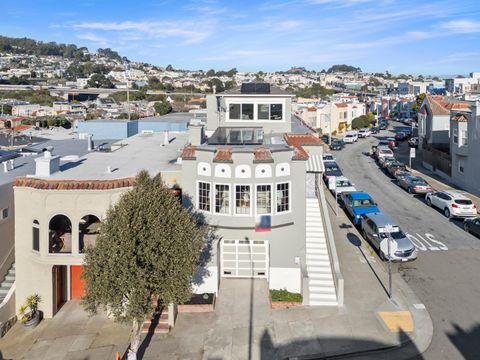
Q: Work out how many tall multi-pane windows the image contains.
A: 5